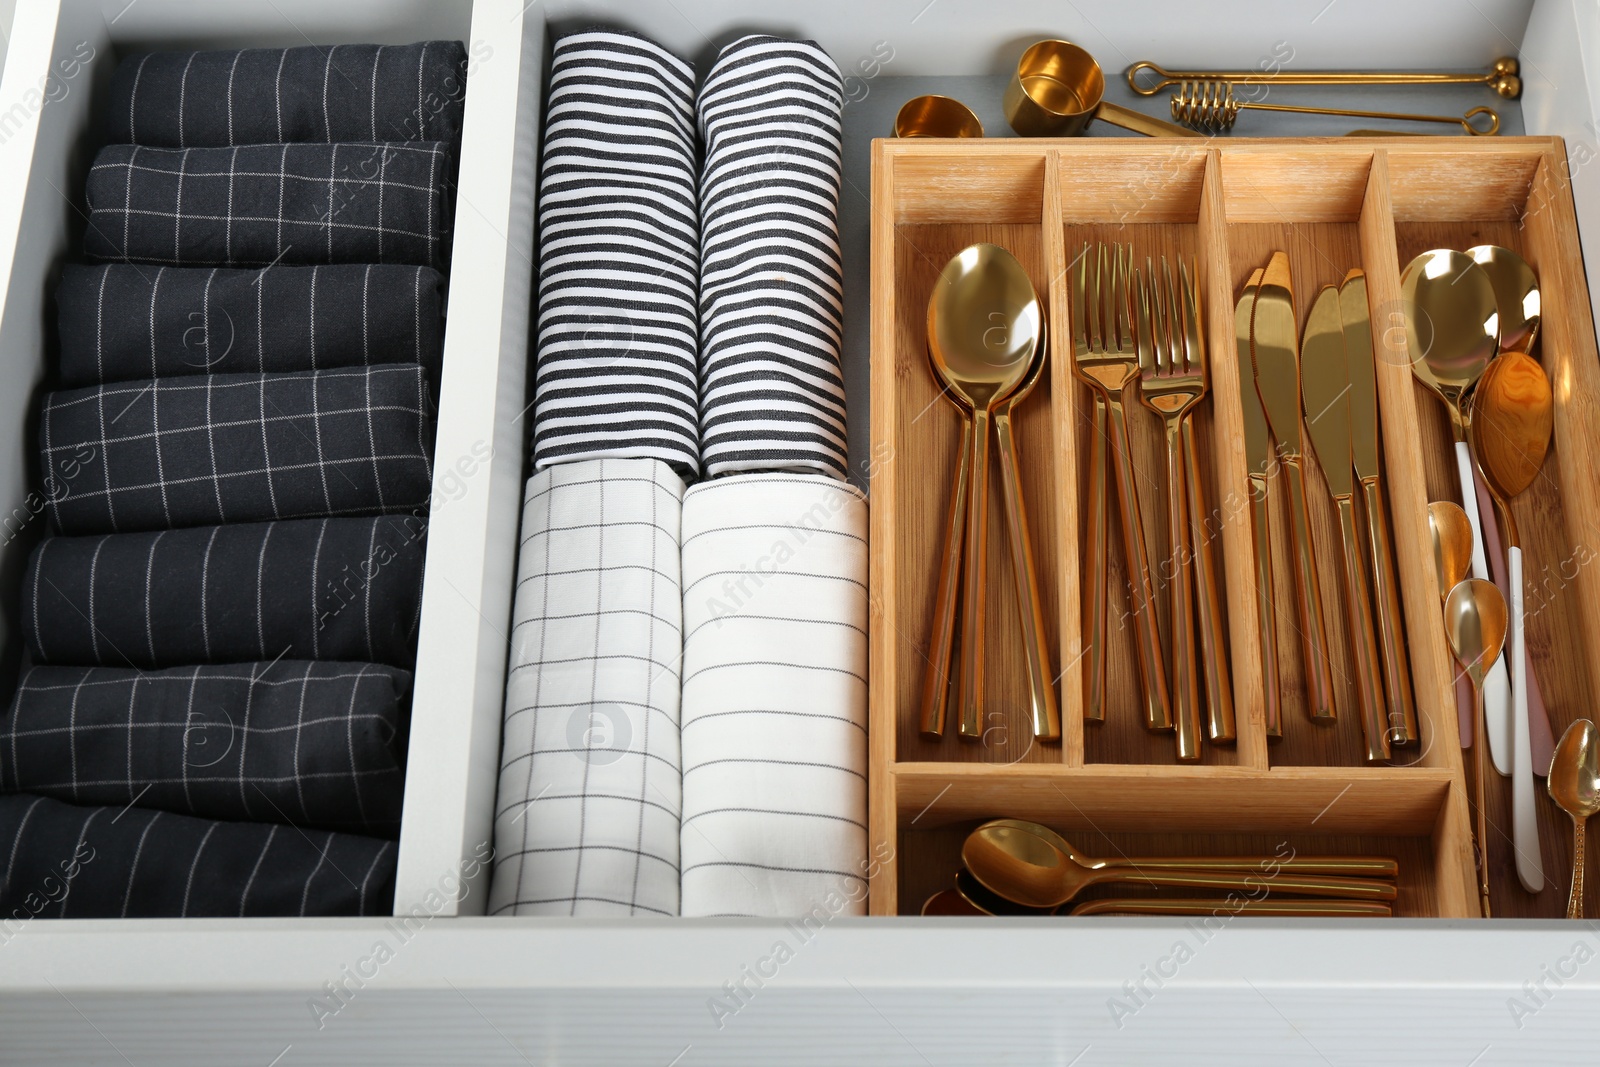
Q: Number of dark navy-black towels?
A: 7